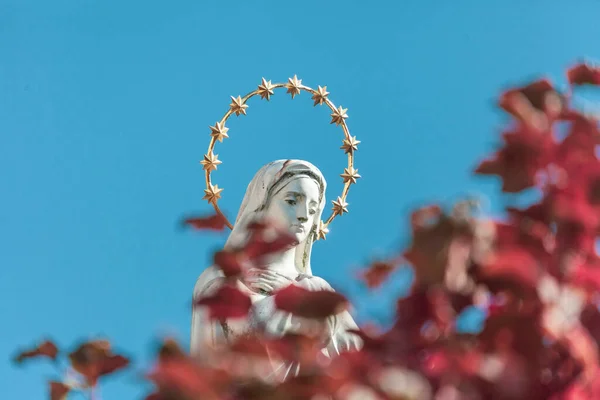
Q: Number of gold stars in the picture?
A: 12